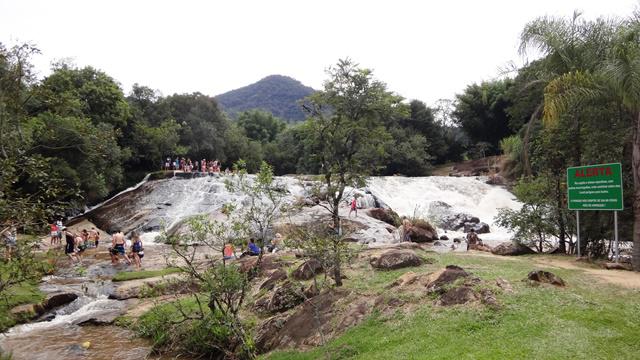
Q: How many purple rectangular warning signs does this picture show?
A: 0